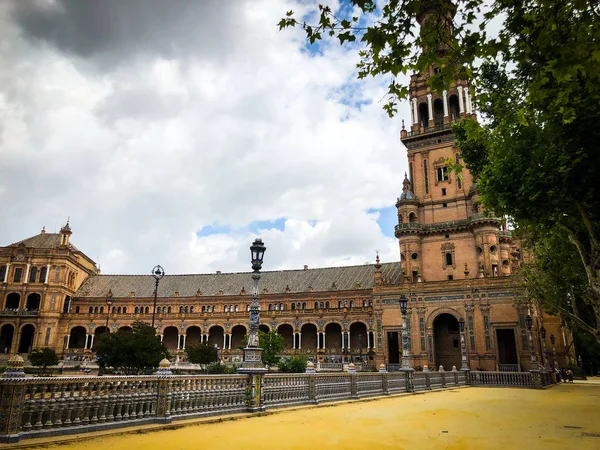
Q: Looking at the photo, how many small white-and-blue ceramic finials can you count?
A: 8